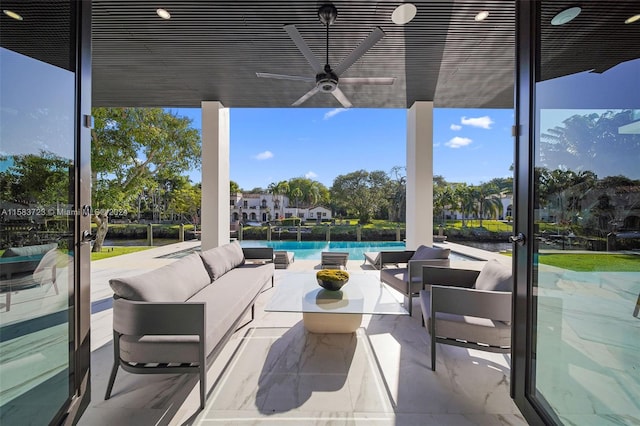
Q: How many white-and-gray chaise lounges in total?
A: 3